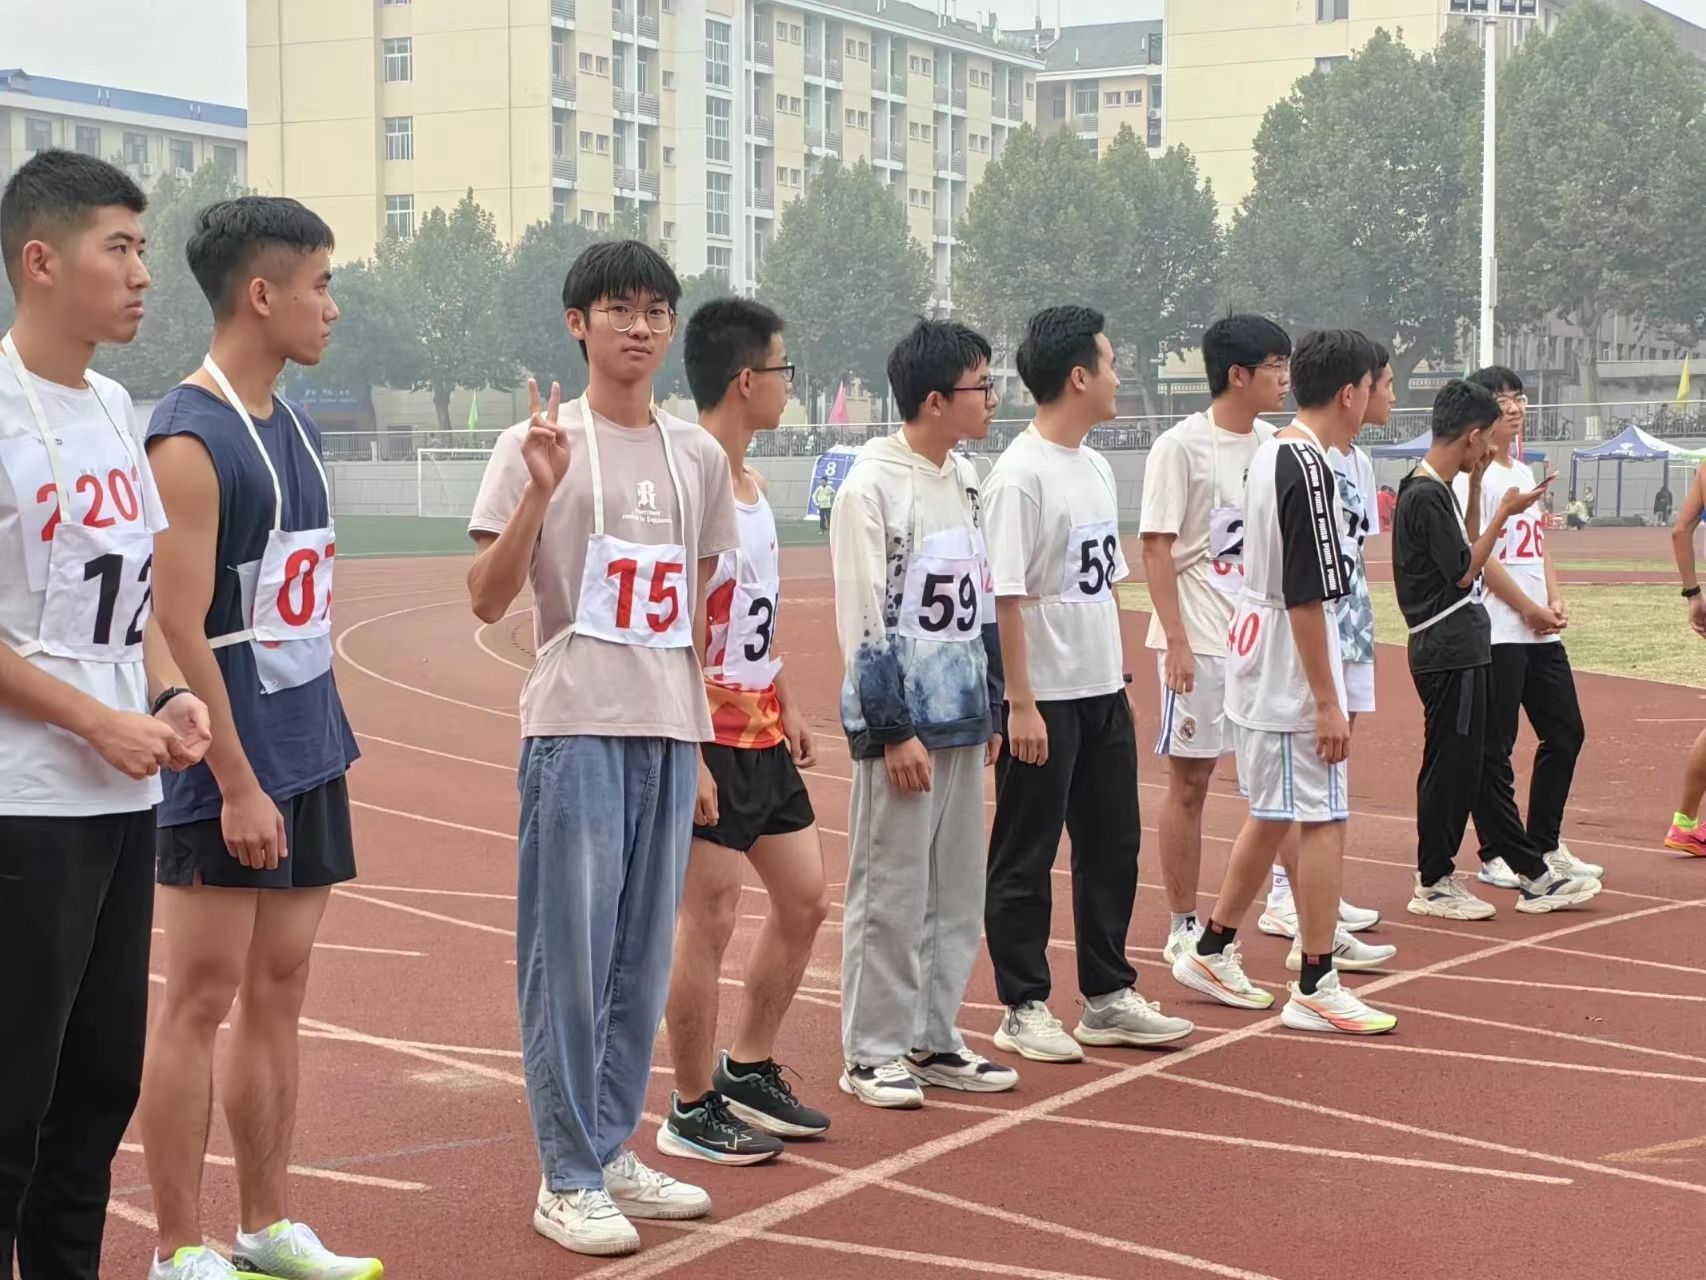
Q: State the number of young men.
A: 11